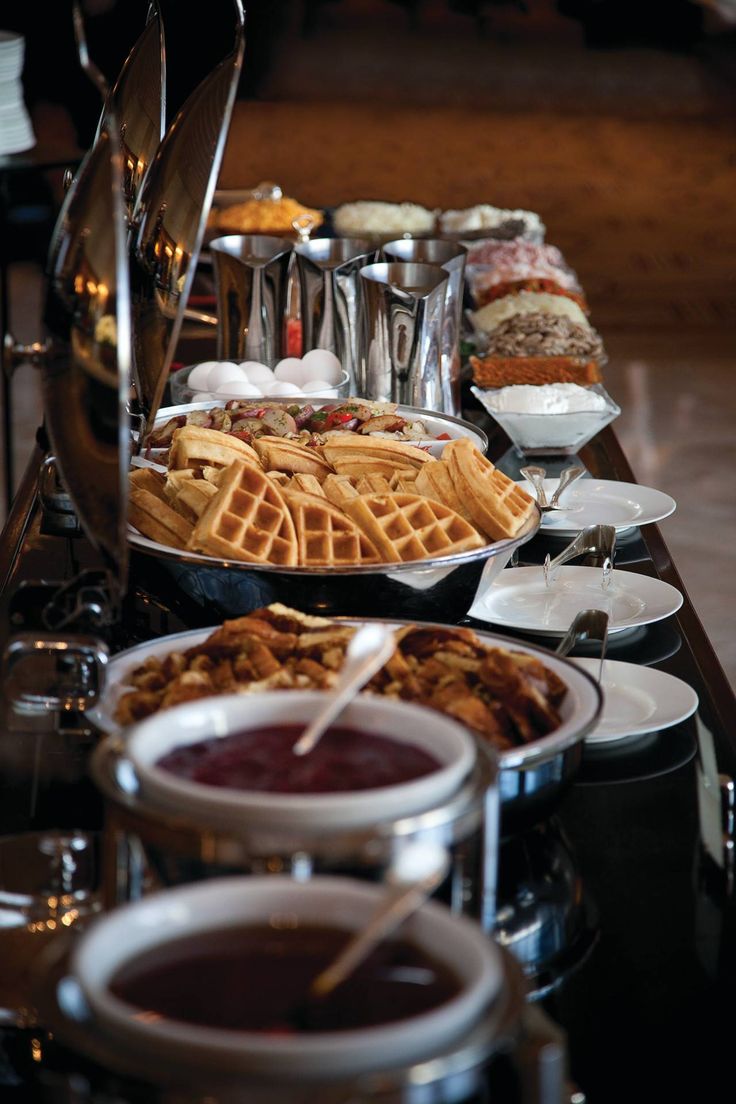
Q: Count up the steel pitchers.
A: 4